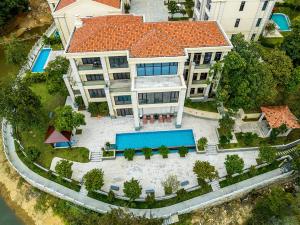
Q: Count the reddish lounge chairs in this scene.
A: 4